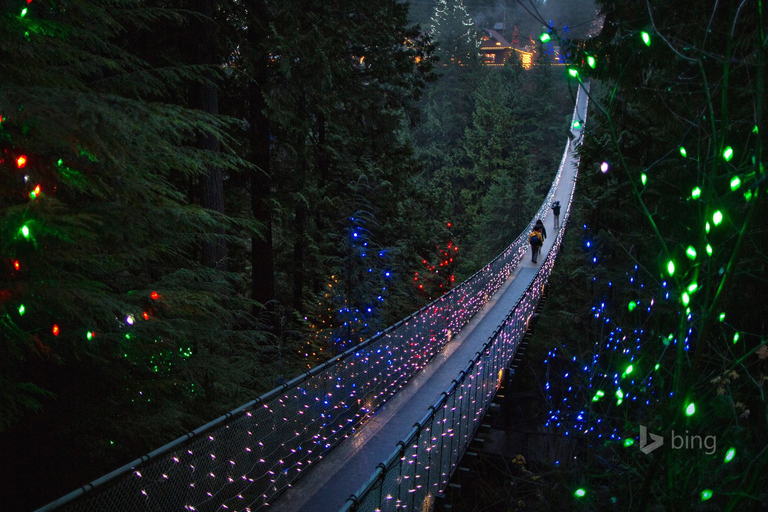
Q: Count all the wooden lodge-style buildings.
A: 1